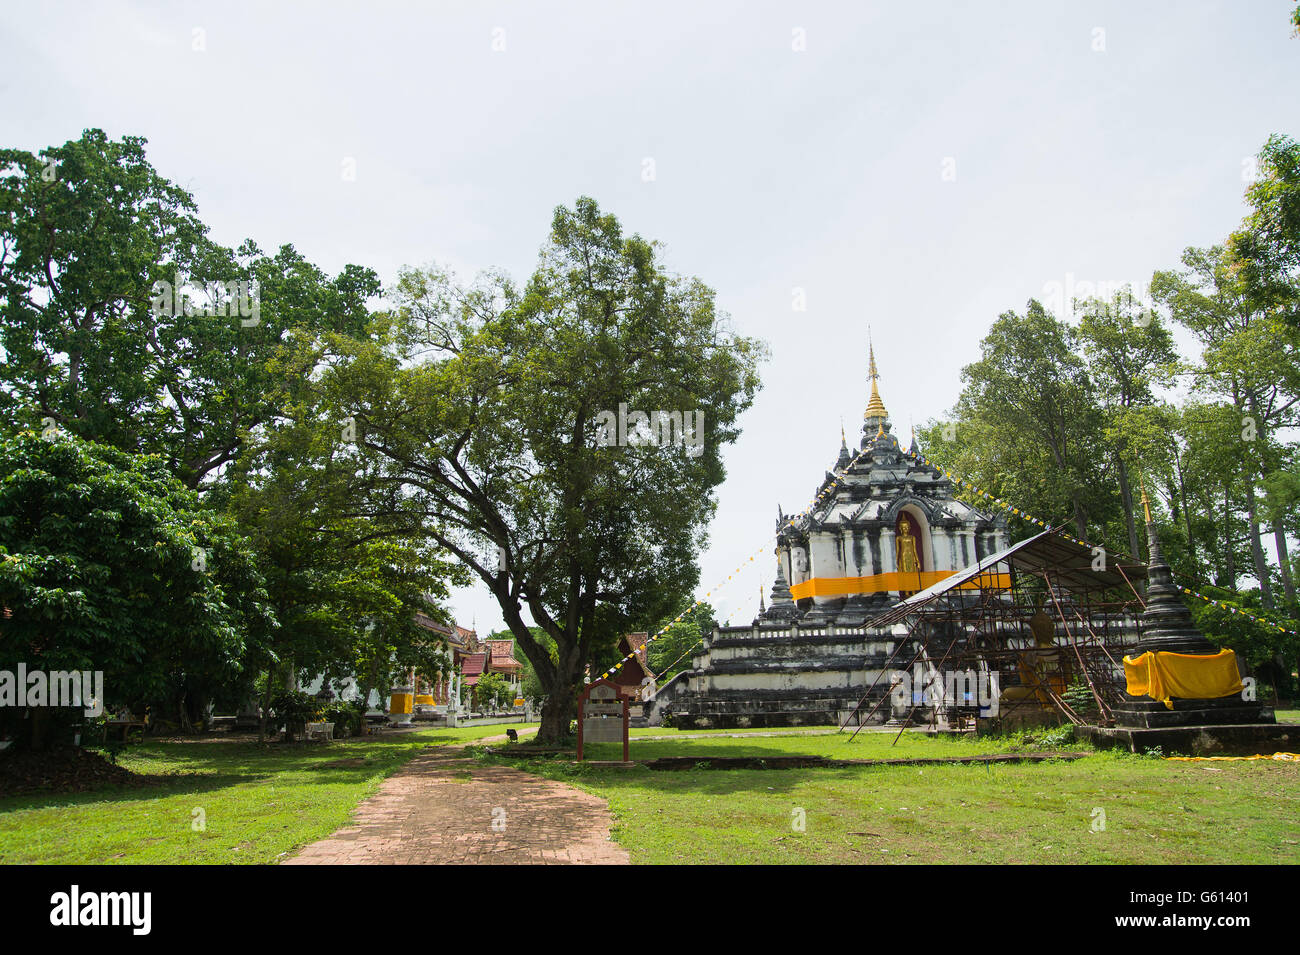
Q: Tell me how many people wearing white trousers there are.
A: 0